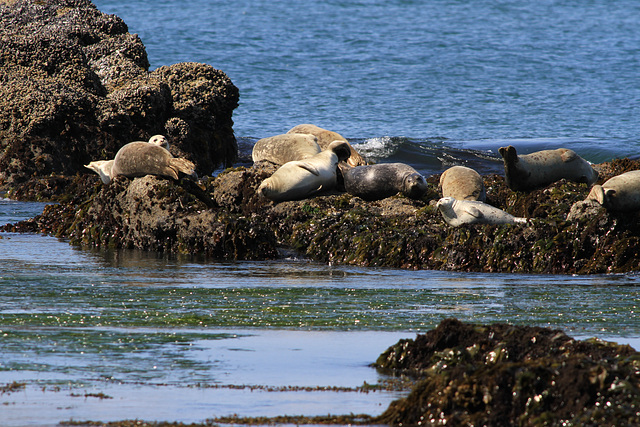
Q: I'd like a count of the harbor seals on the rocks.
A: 10